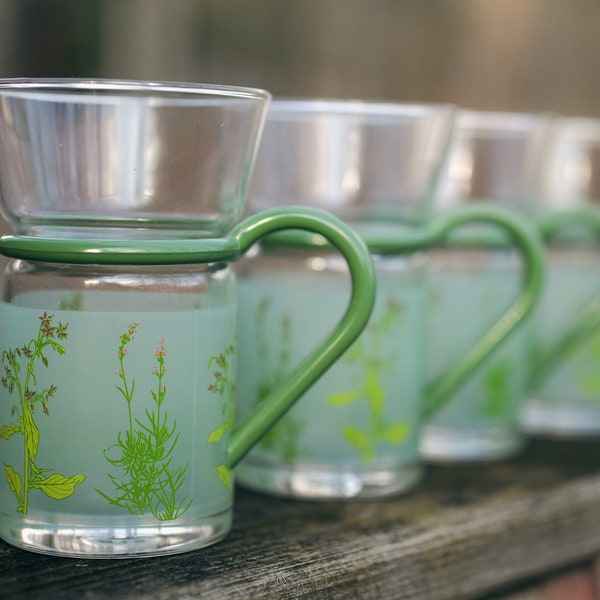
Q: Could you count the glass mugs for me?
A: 4